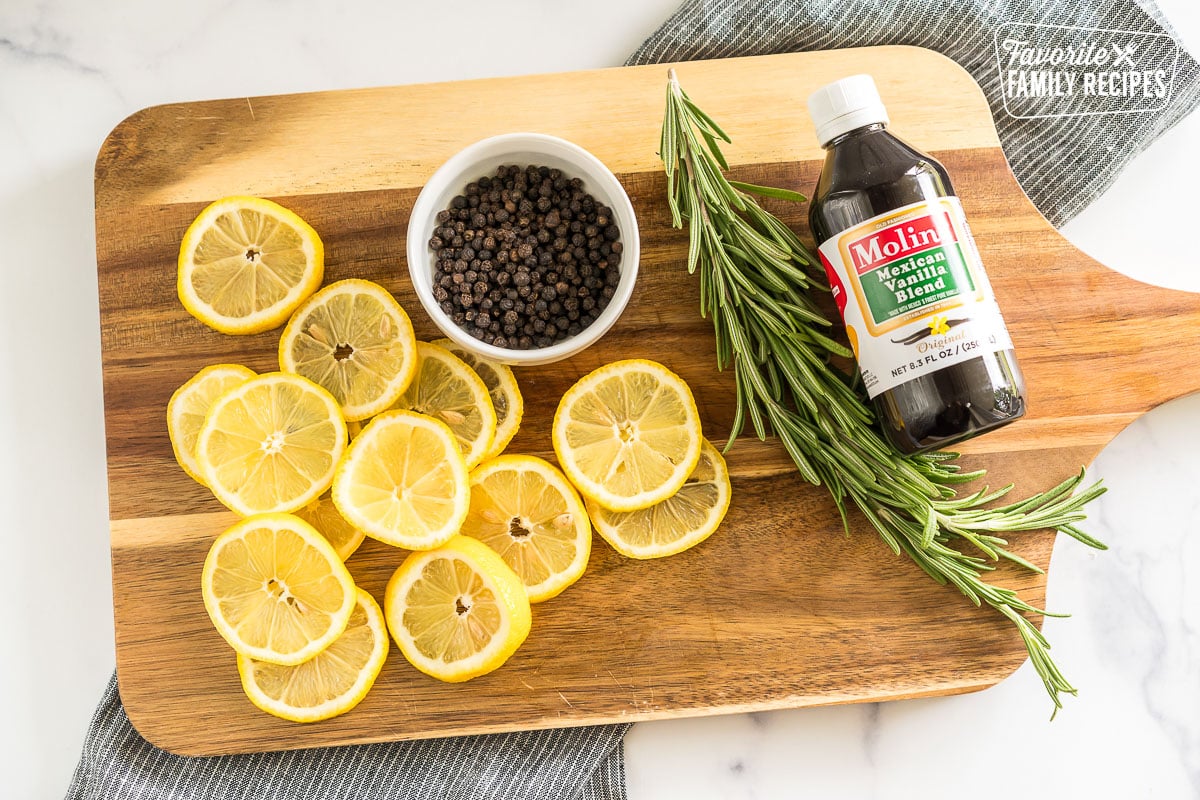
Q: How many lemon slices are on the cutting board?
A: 14